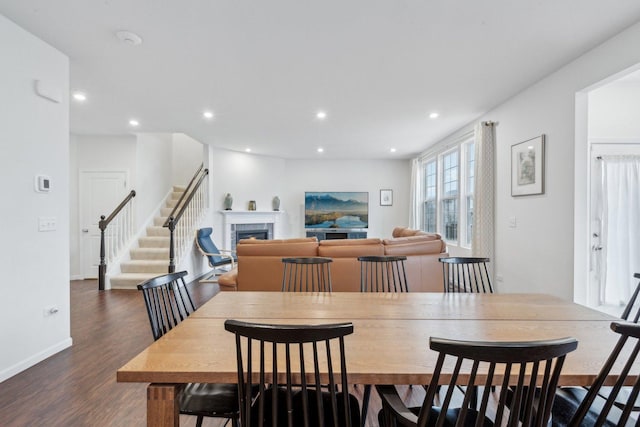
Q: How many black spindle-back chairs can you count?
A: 8